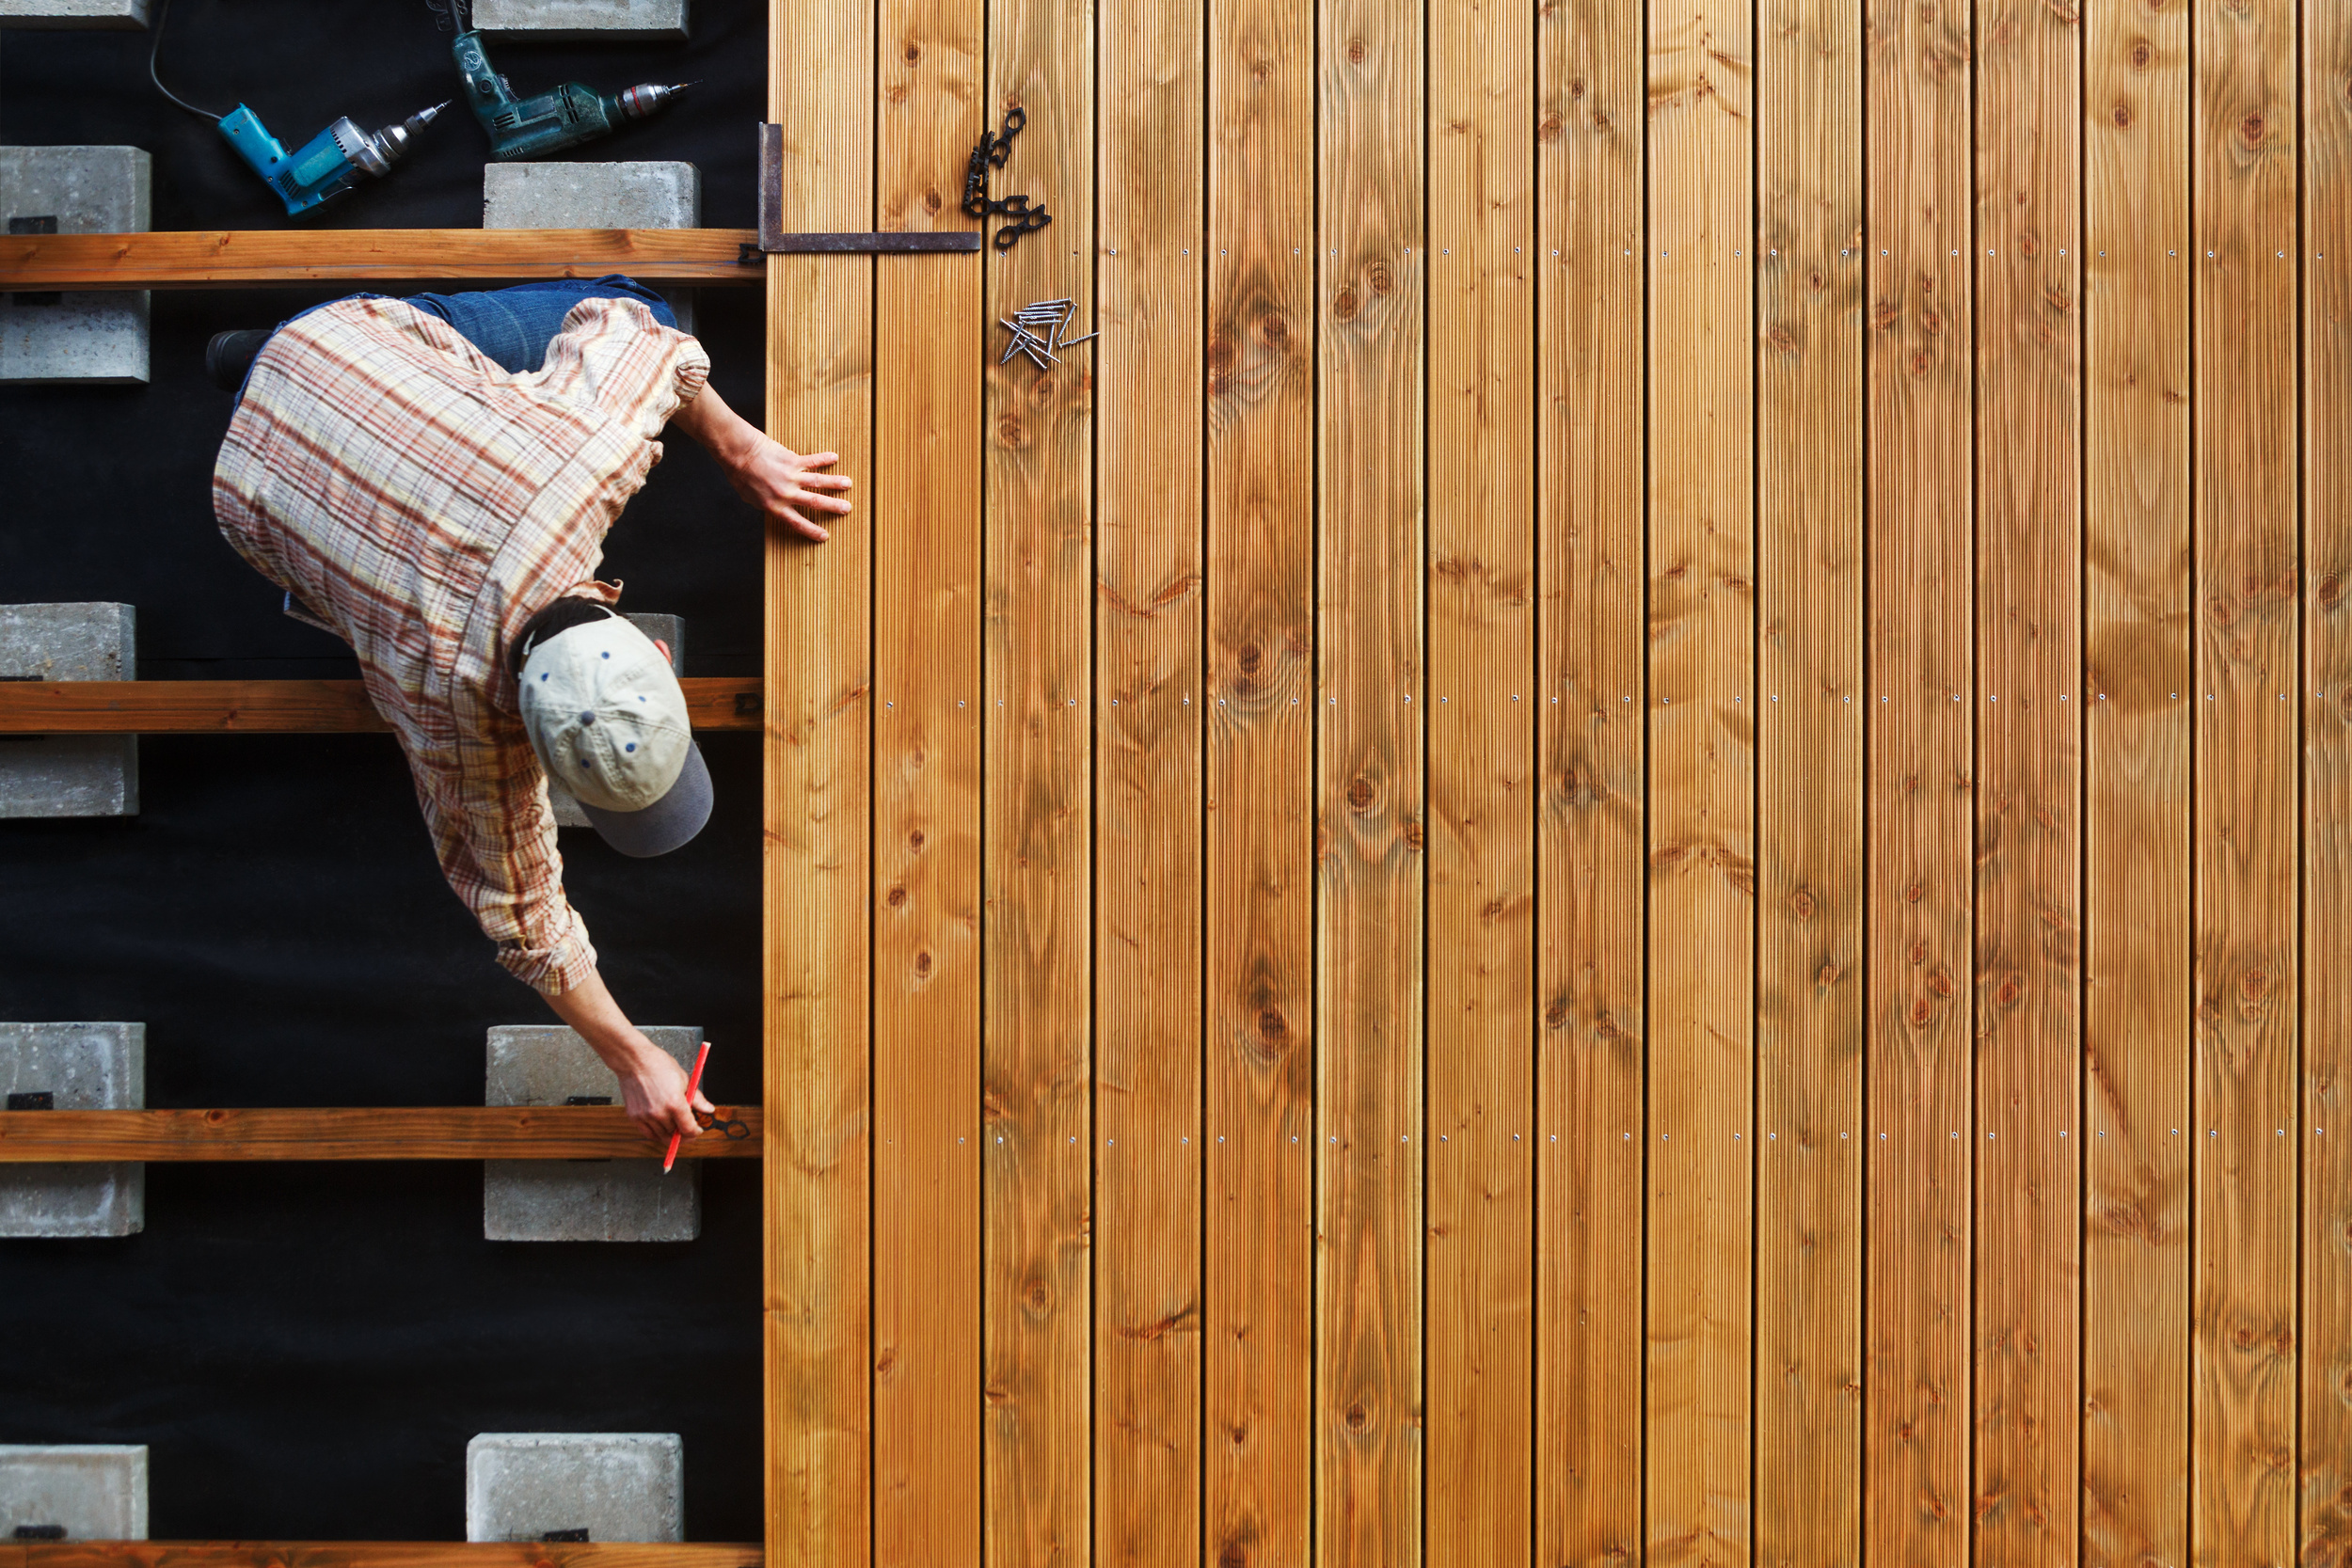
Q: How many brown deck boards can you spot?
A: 15